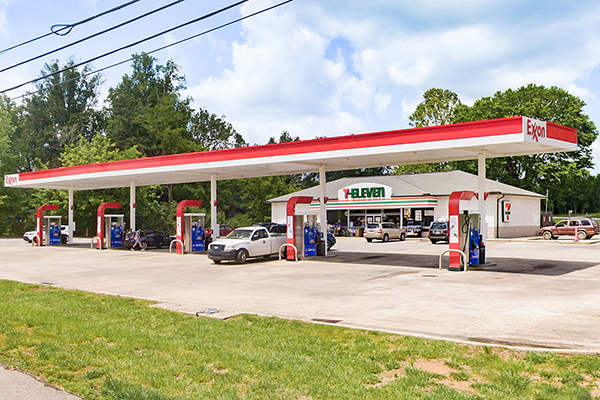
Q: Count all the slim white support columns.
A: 5